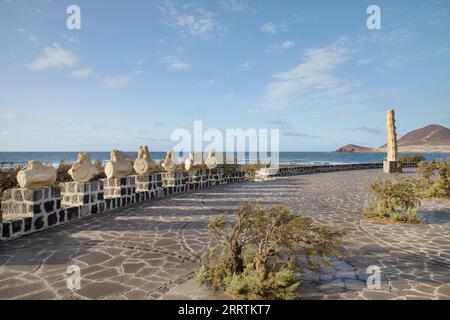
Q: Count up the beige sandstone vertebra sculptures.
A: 7